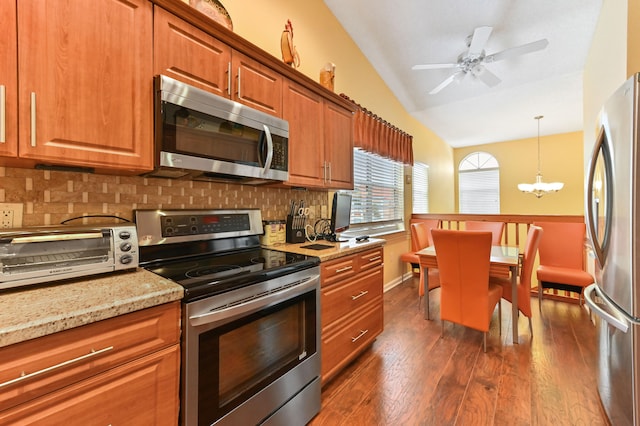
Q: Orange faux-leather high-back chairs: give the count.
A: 6